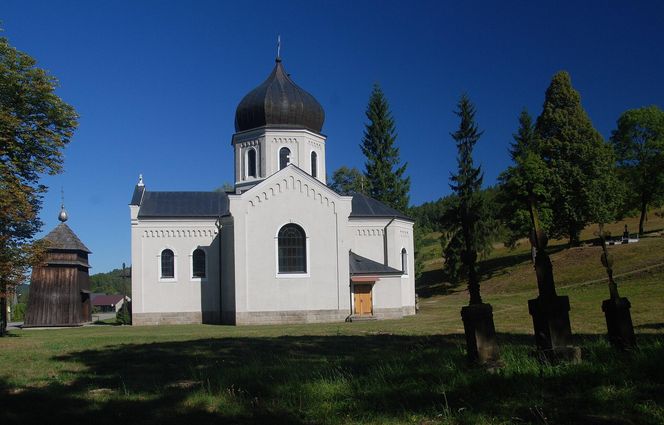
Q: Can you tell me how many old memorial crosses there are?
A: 3